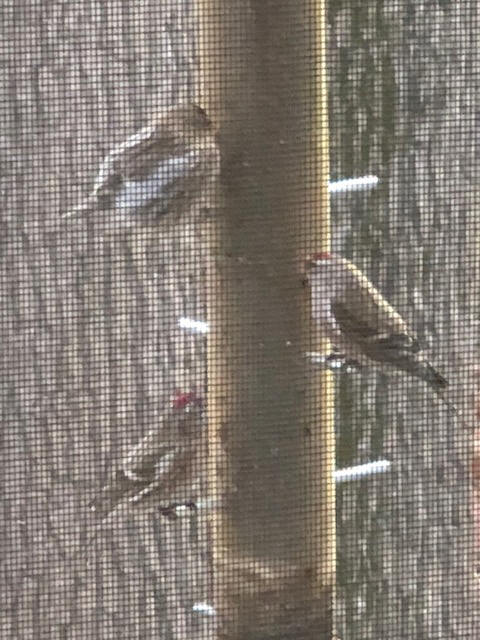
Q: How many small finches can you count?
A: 3